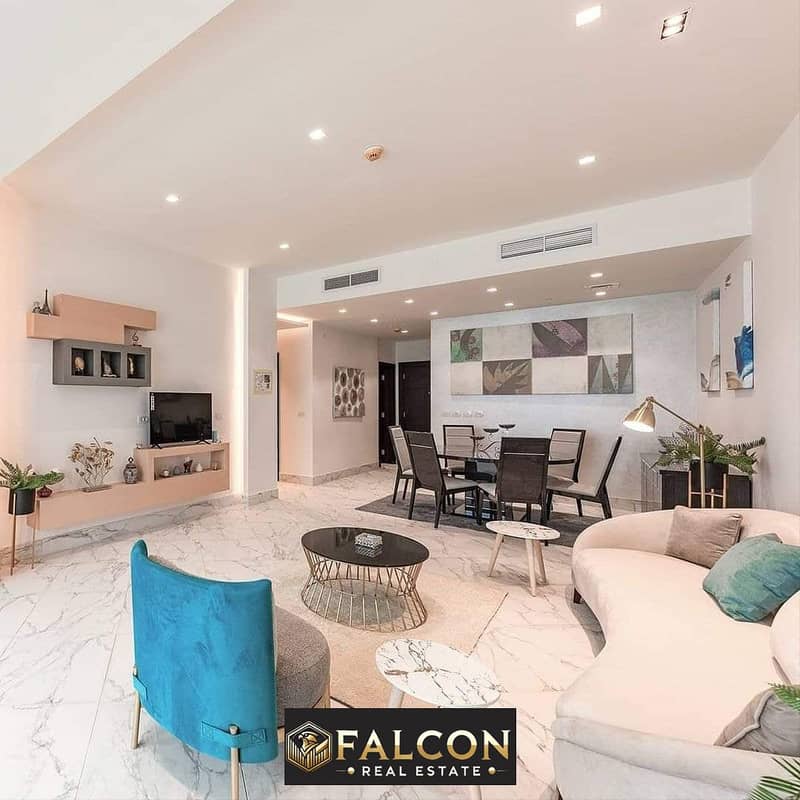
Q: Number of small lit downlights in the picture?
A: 15